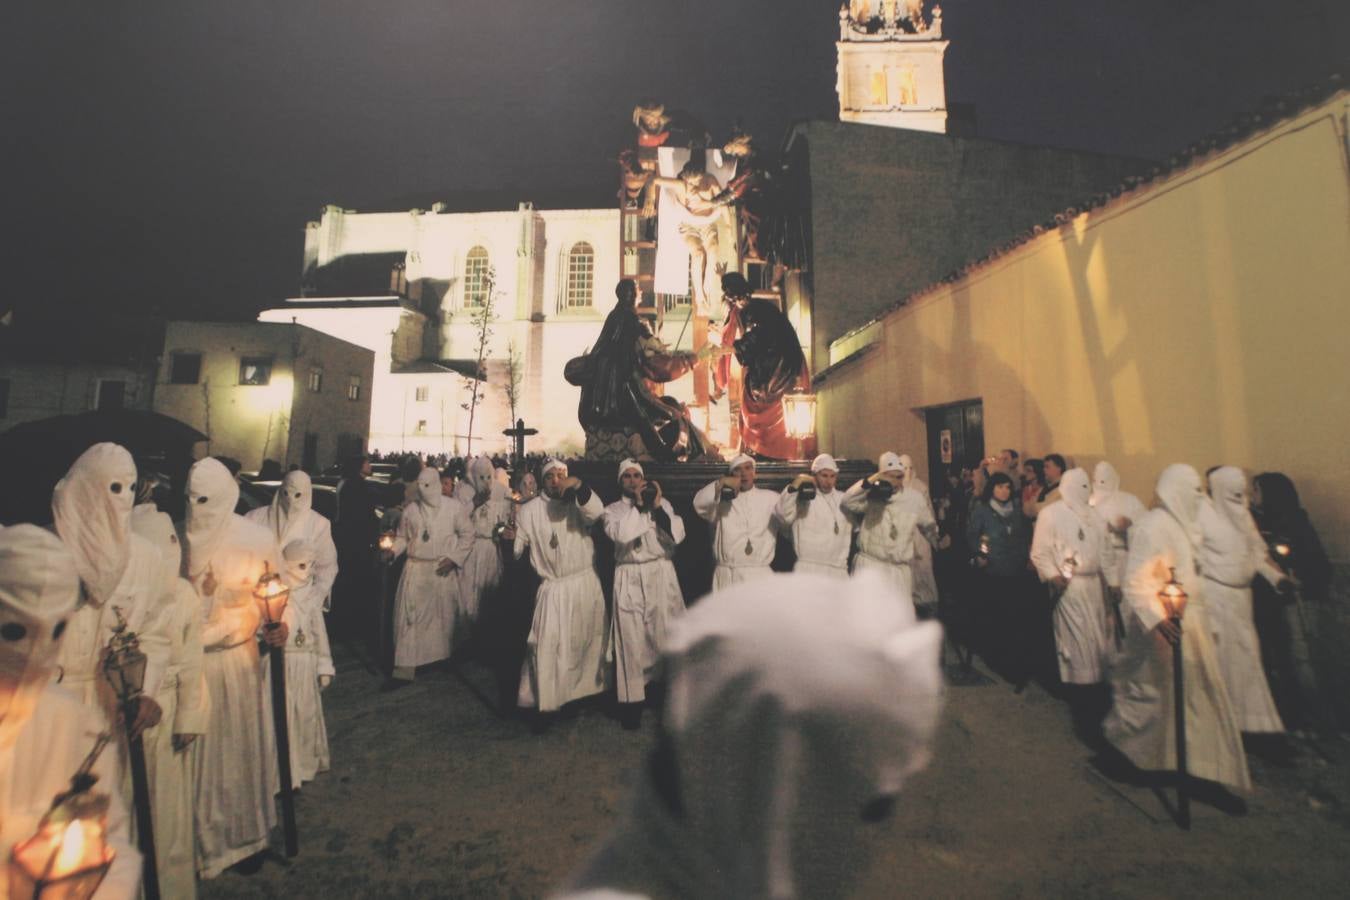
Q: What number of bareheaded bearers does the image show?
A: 5